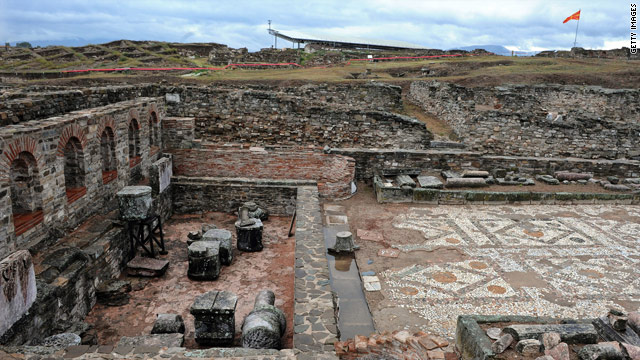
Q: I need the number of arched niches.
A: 5